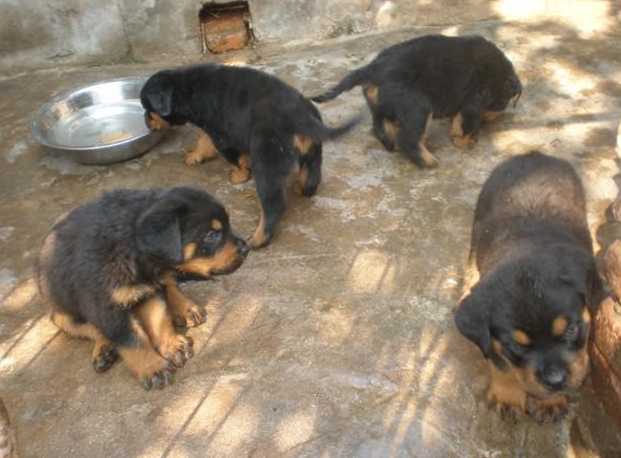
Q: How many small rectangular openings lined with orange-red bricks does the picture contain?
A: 1